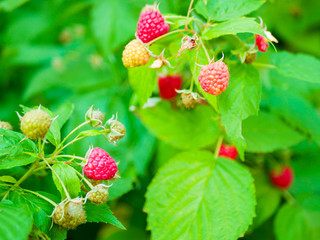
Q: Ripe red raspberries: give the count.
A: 7